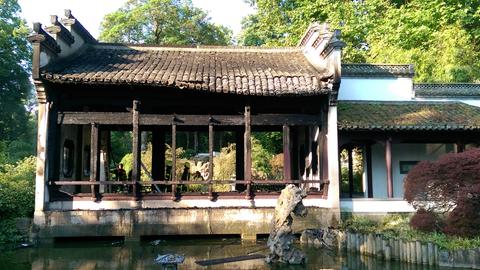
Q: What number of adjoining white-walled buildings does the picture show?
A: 1